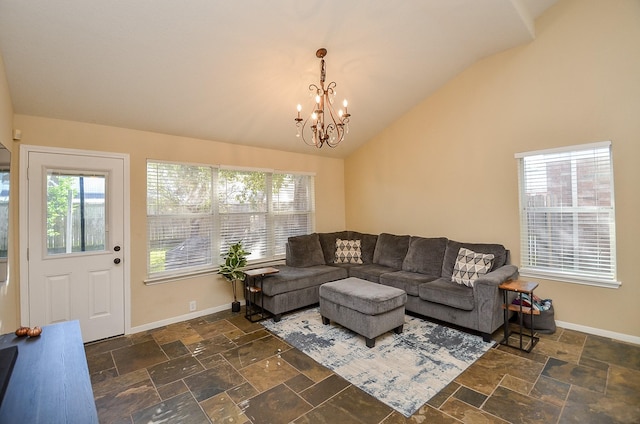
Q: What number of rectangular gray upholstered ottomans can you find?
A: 1